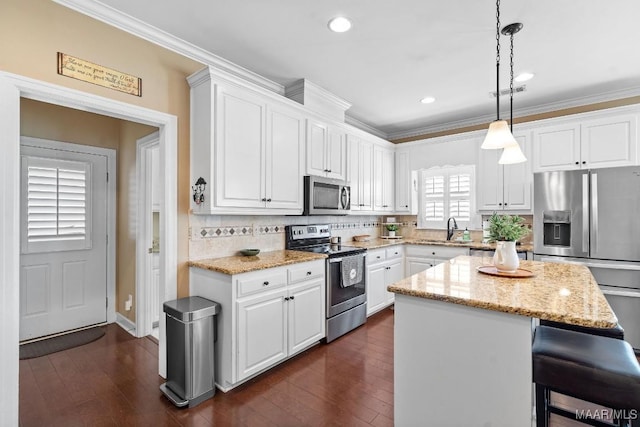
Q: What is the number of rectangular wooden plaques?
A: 1